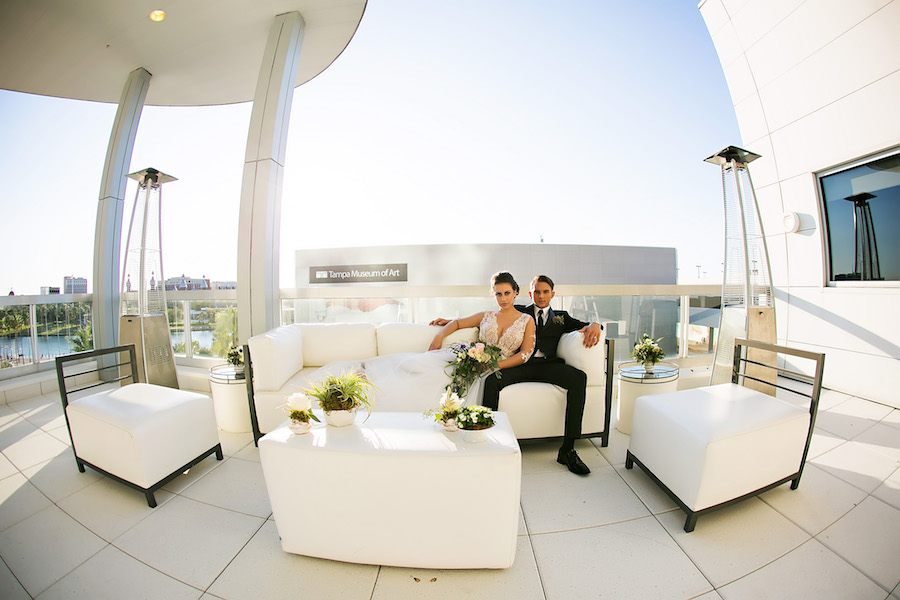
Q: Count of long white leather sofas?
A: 1